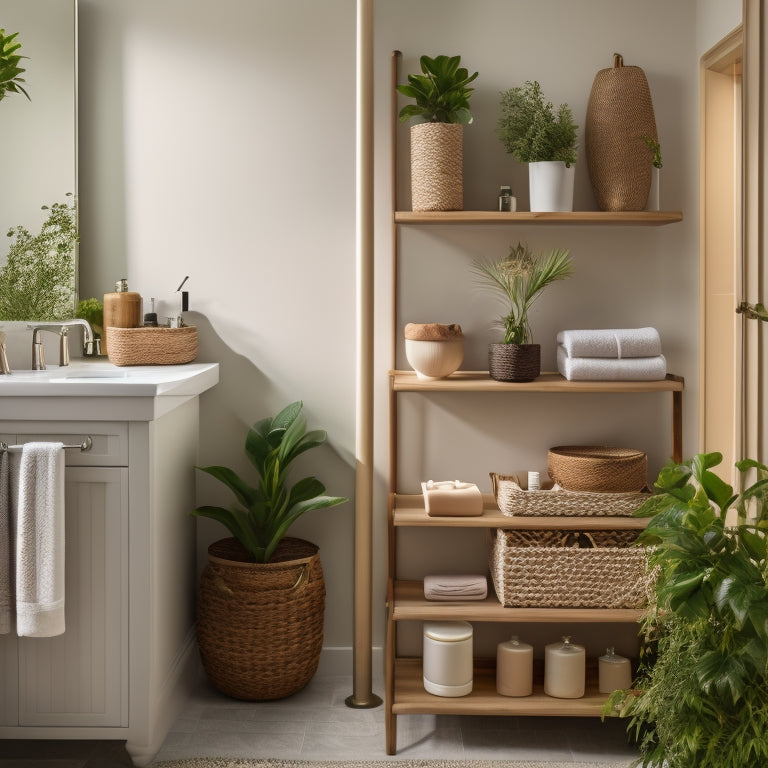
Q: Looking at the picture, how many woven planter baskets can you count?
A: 3